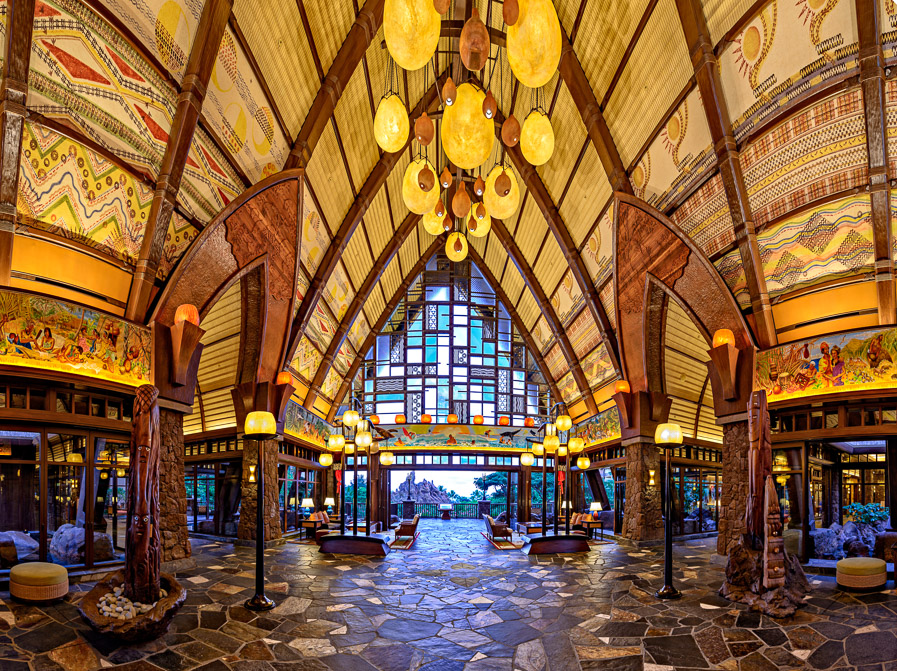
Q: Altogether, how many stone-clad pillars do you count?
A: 4